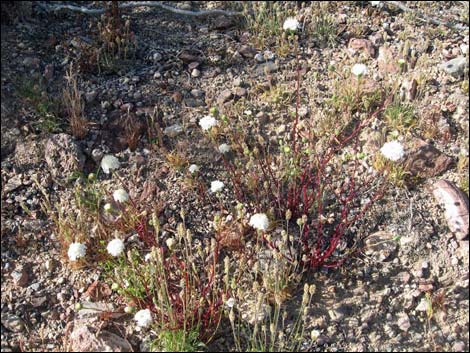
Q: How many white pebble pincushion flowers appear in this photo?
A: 13